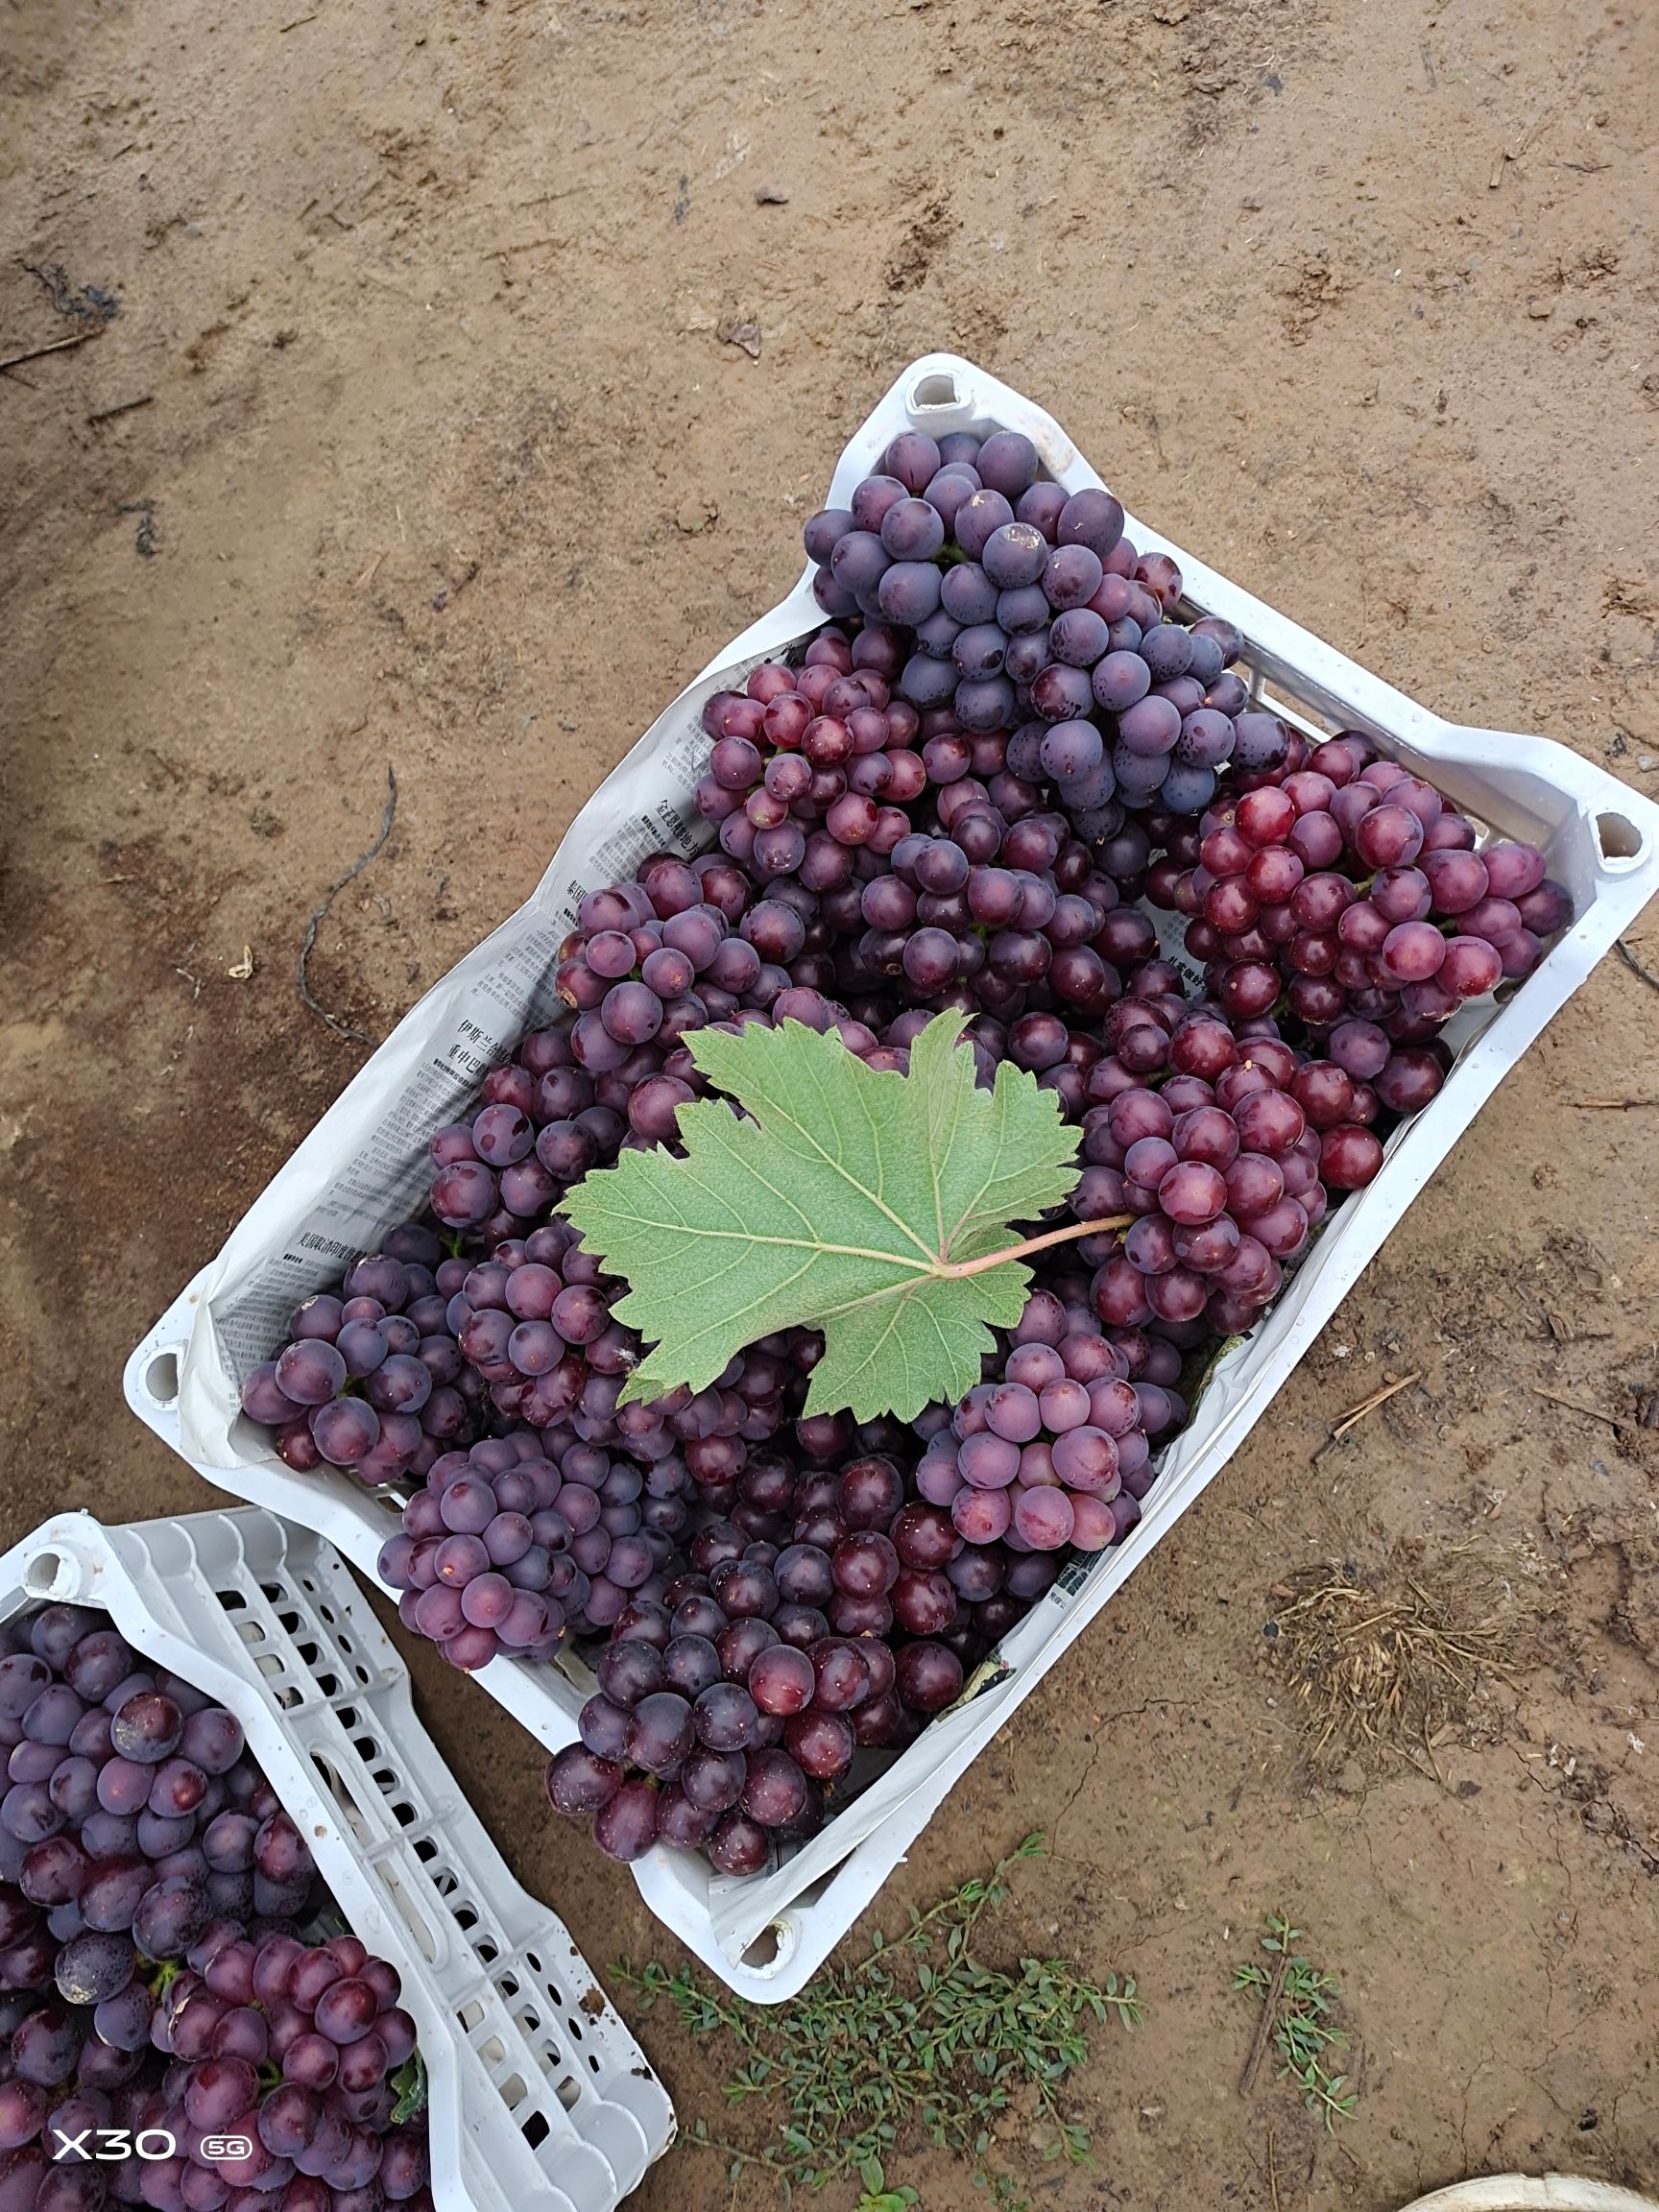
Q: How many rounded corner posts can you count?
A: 5